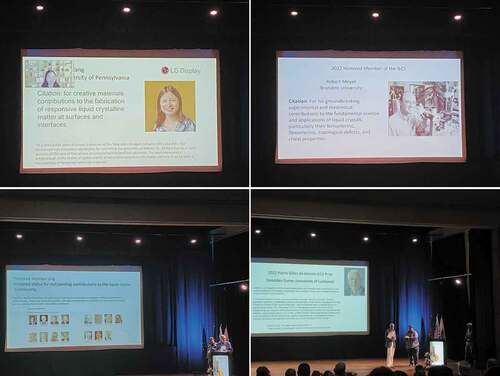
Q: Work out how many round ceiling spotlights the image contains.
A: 14